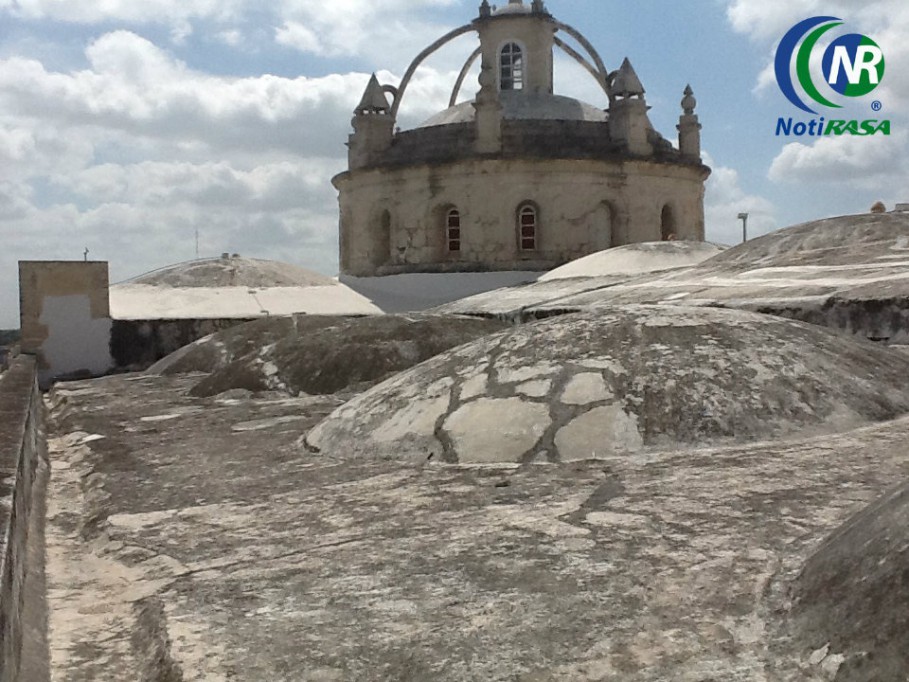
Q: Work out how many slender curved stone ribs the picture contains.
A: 4